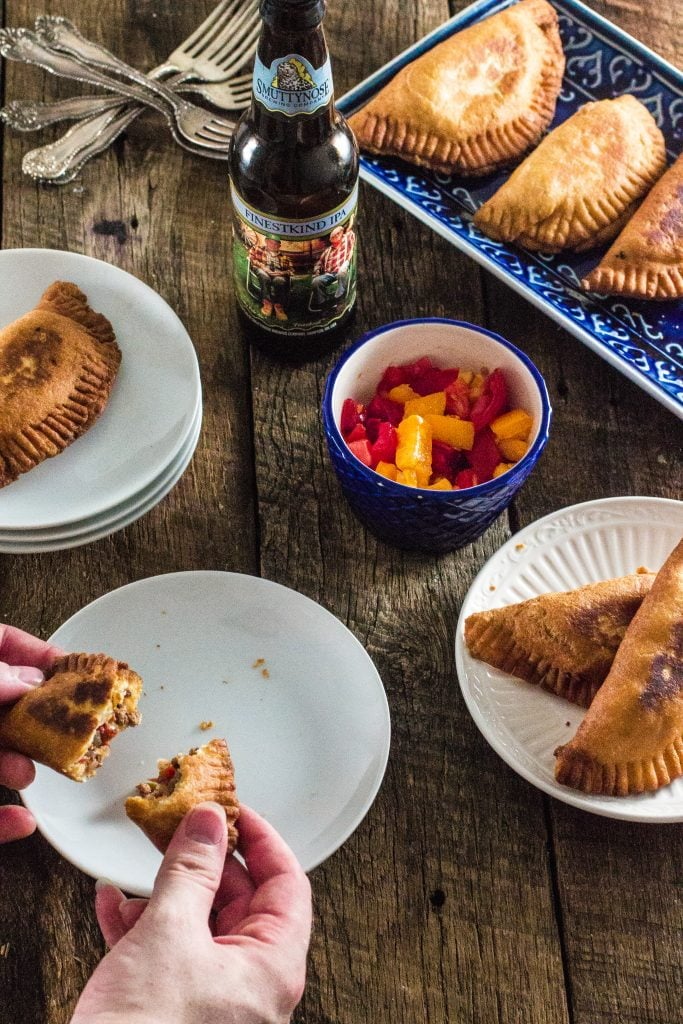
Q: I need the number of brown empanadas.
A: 7